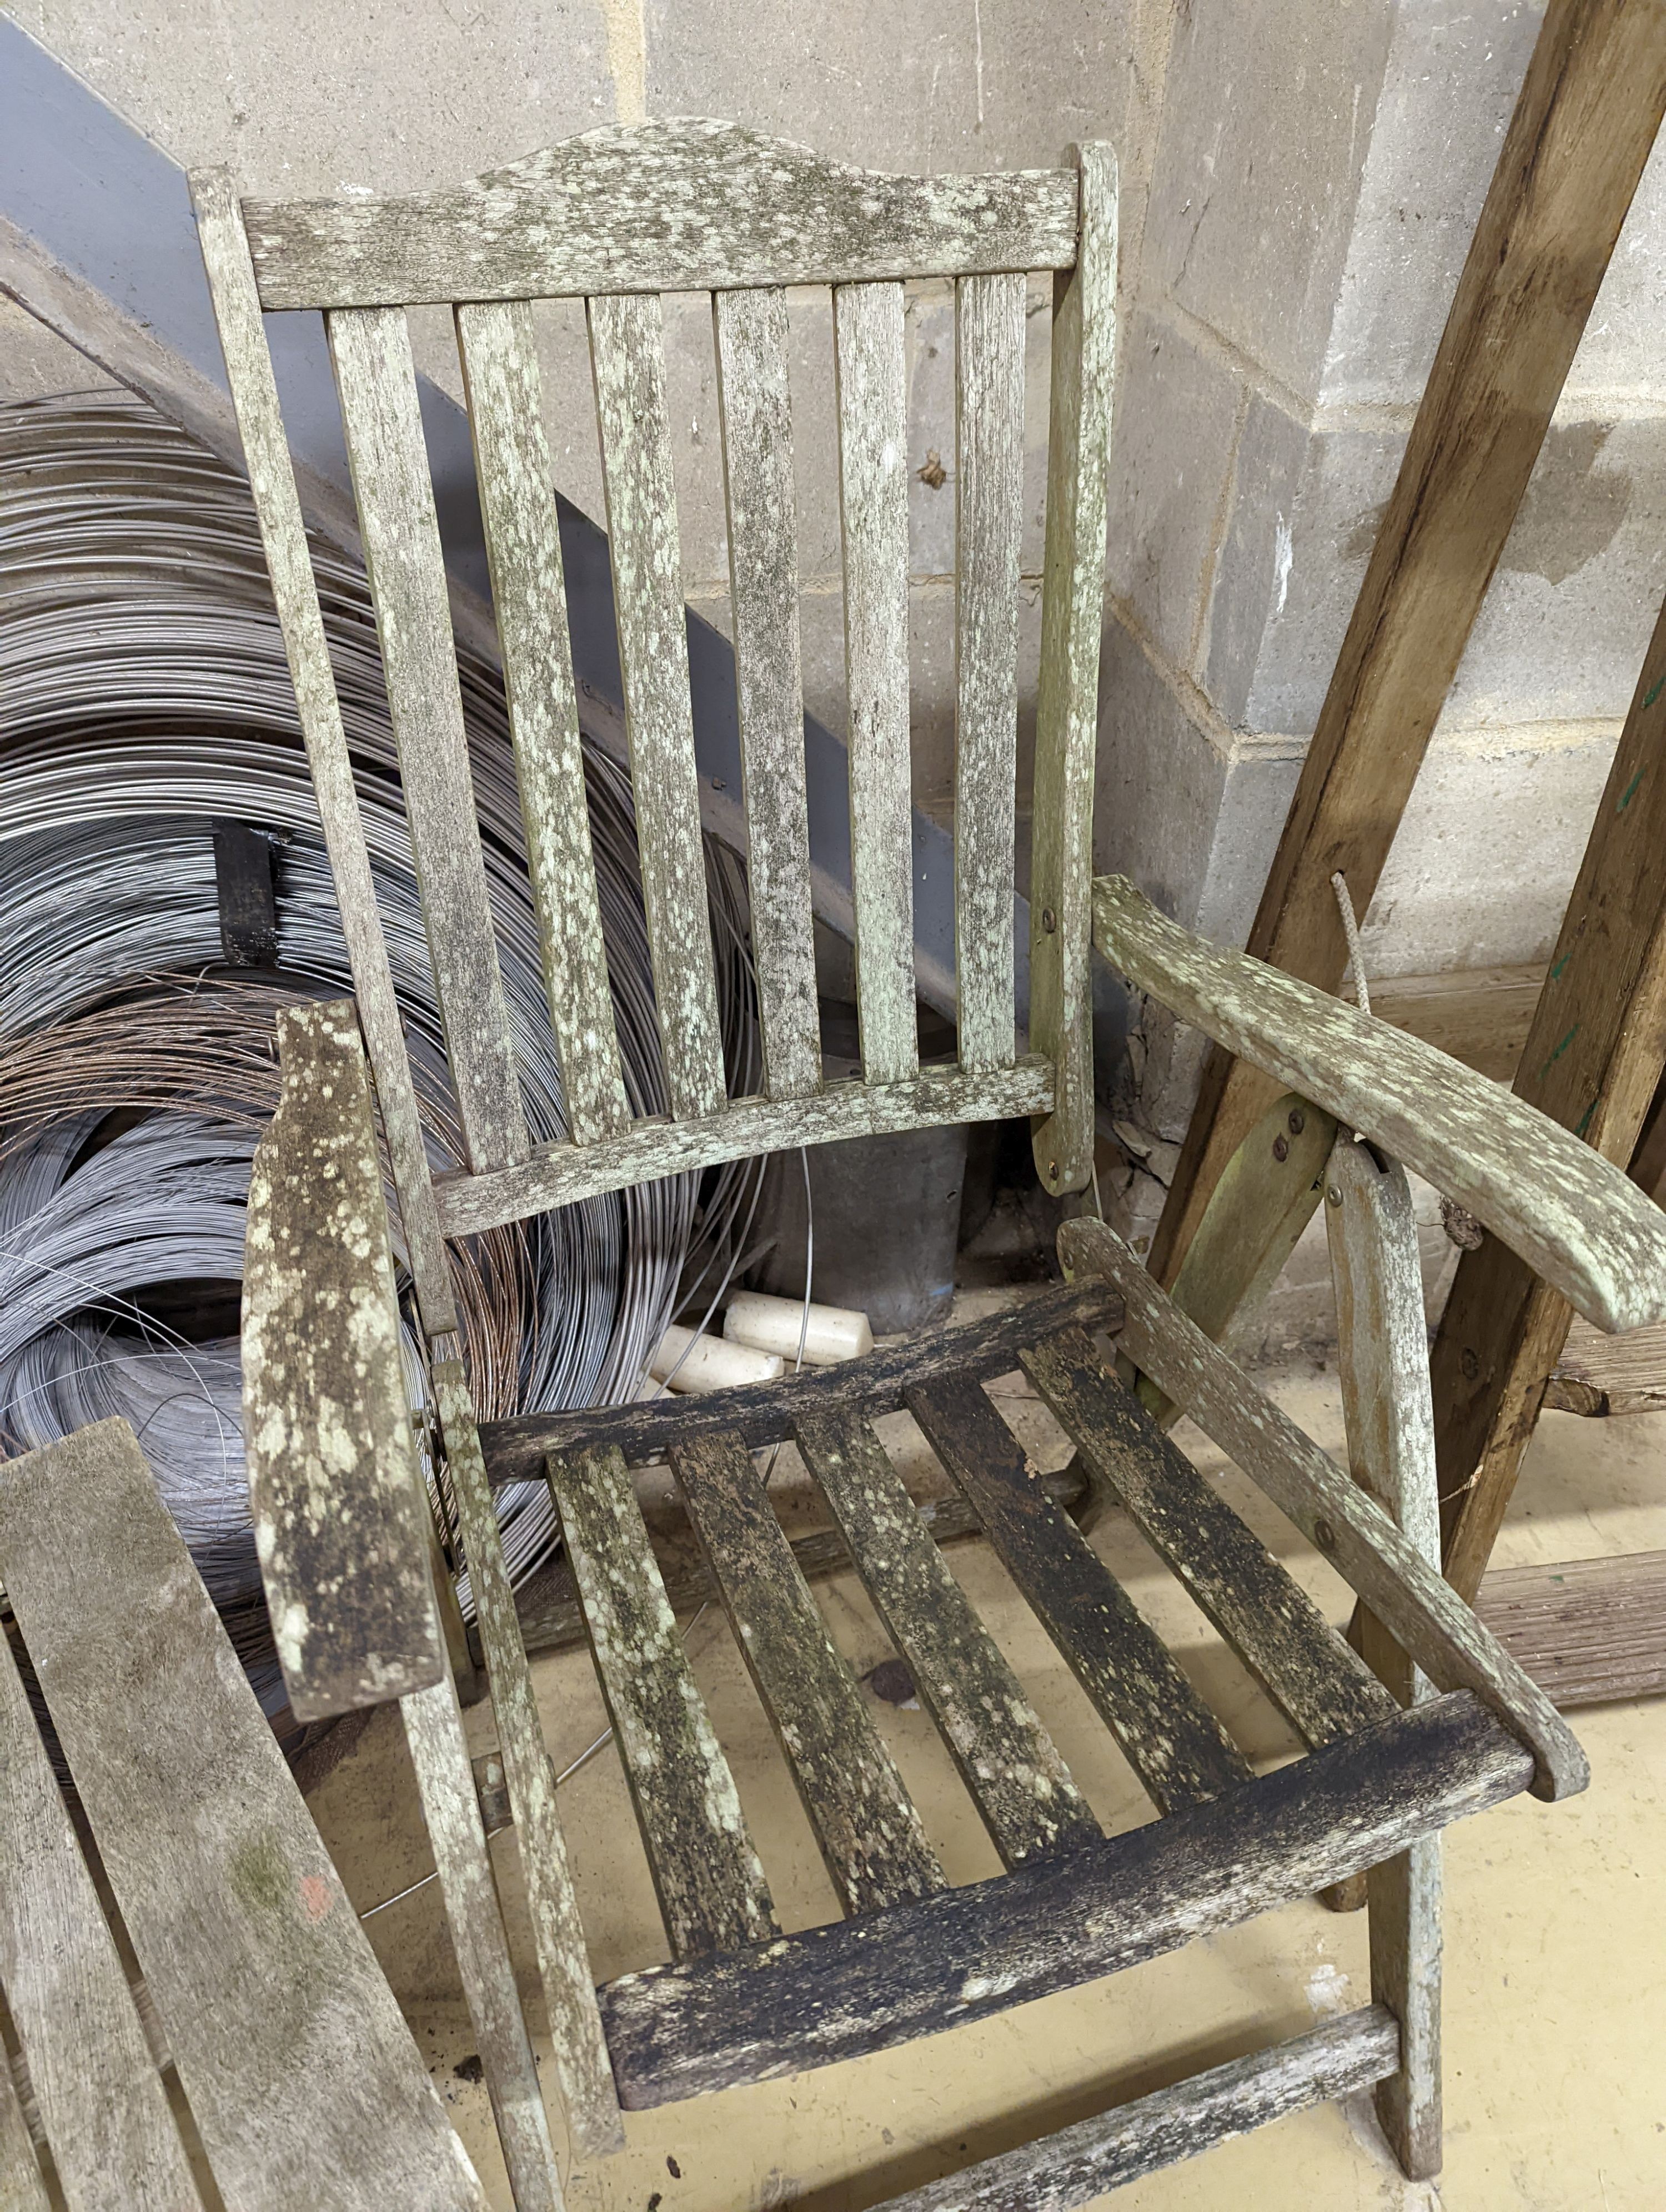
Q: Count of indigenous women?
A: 0